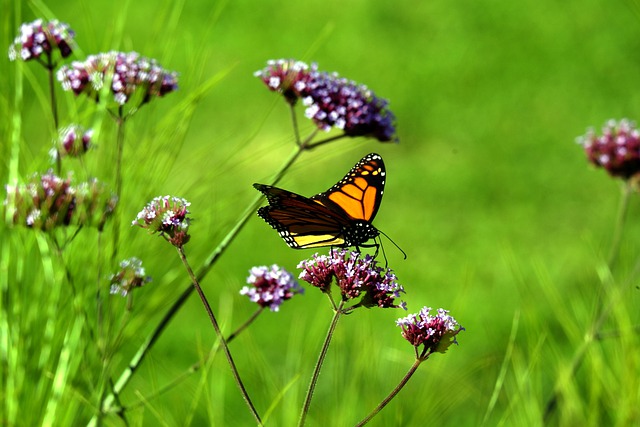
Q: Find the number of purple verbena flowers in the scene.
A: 11